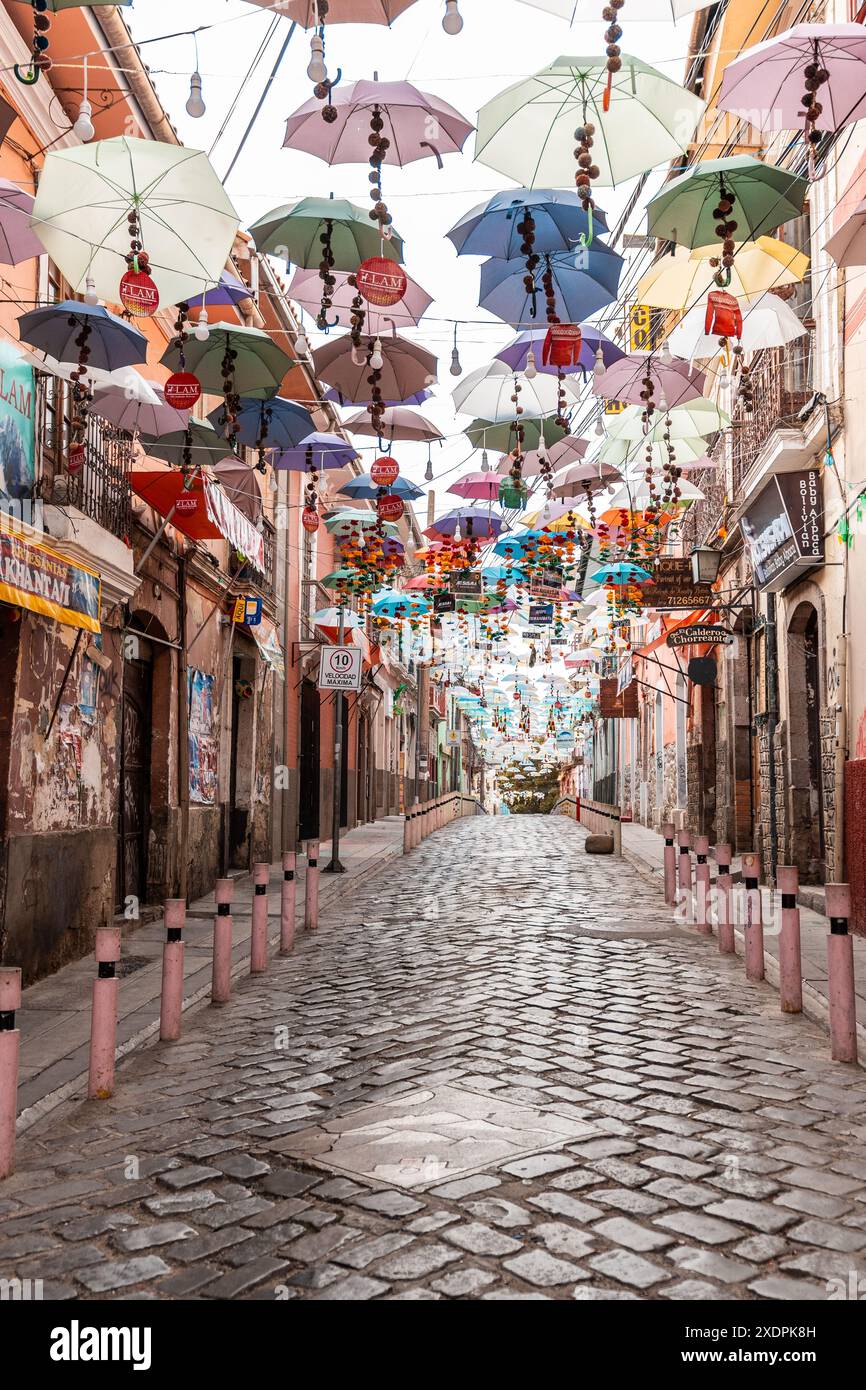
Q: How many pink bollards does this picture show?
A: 14